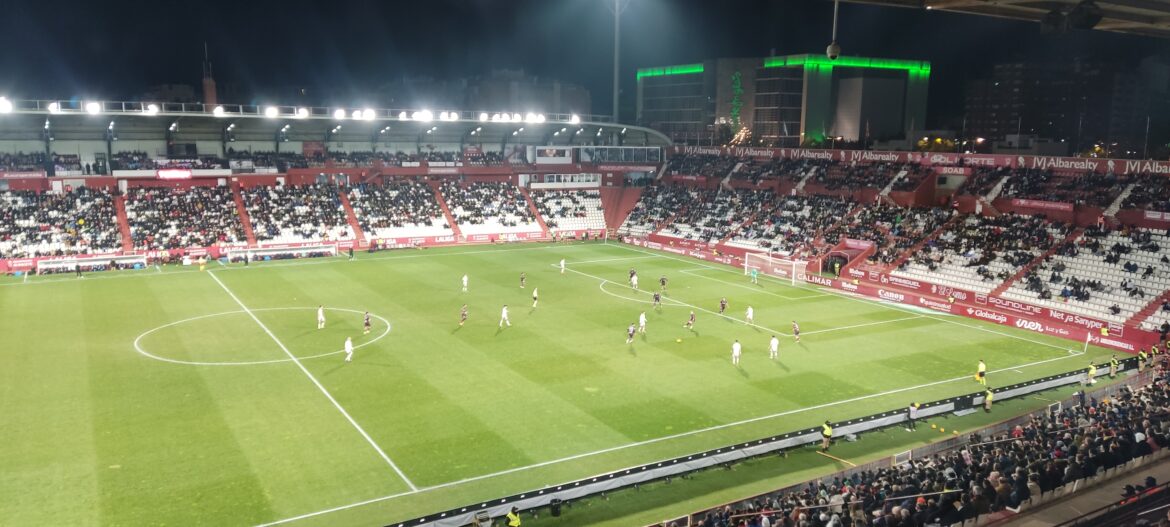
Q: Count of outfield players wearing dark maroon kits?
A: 10